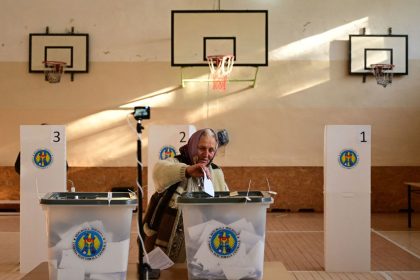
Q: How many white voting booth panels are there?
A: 3